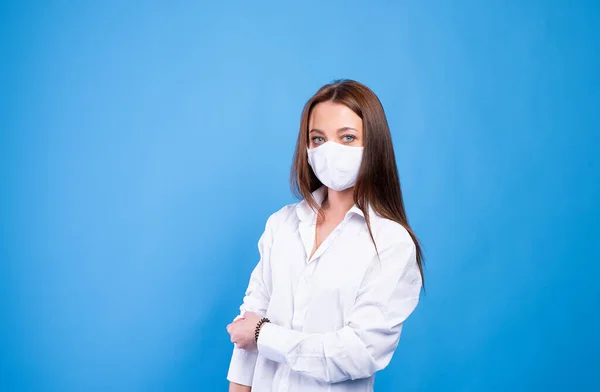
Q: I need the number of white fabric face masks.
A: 1